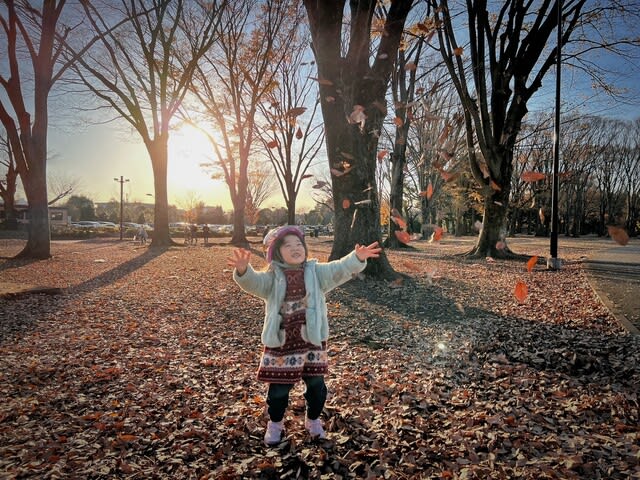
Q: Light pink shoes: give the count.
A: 2